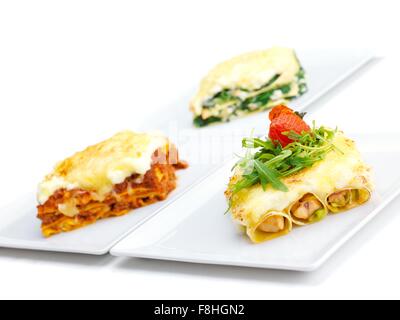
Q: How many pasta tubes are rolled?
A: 3